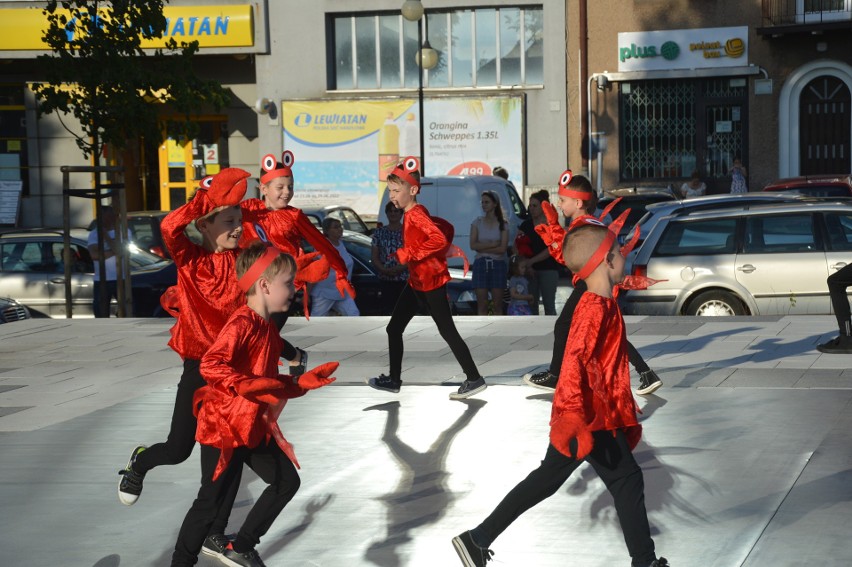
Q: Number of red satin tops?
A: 6